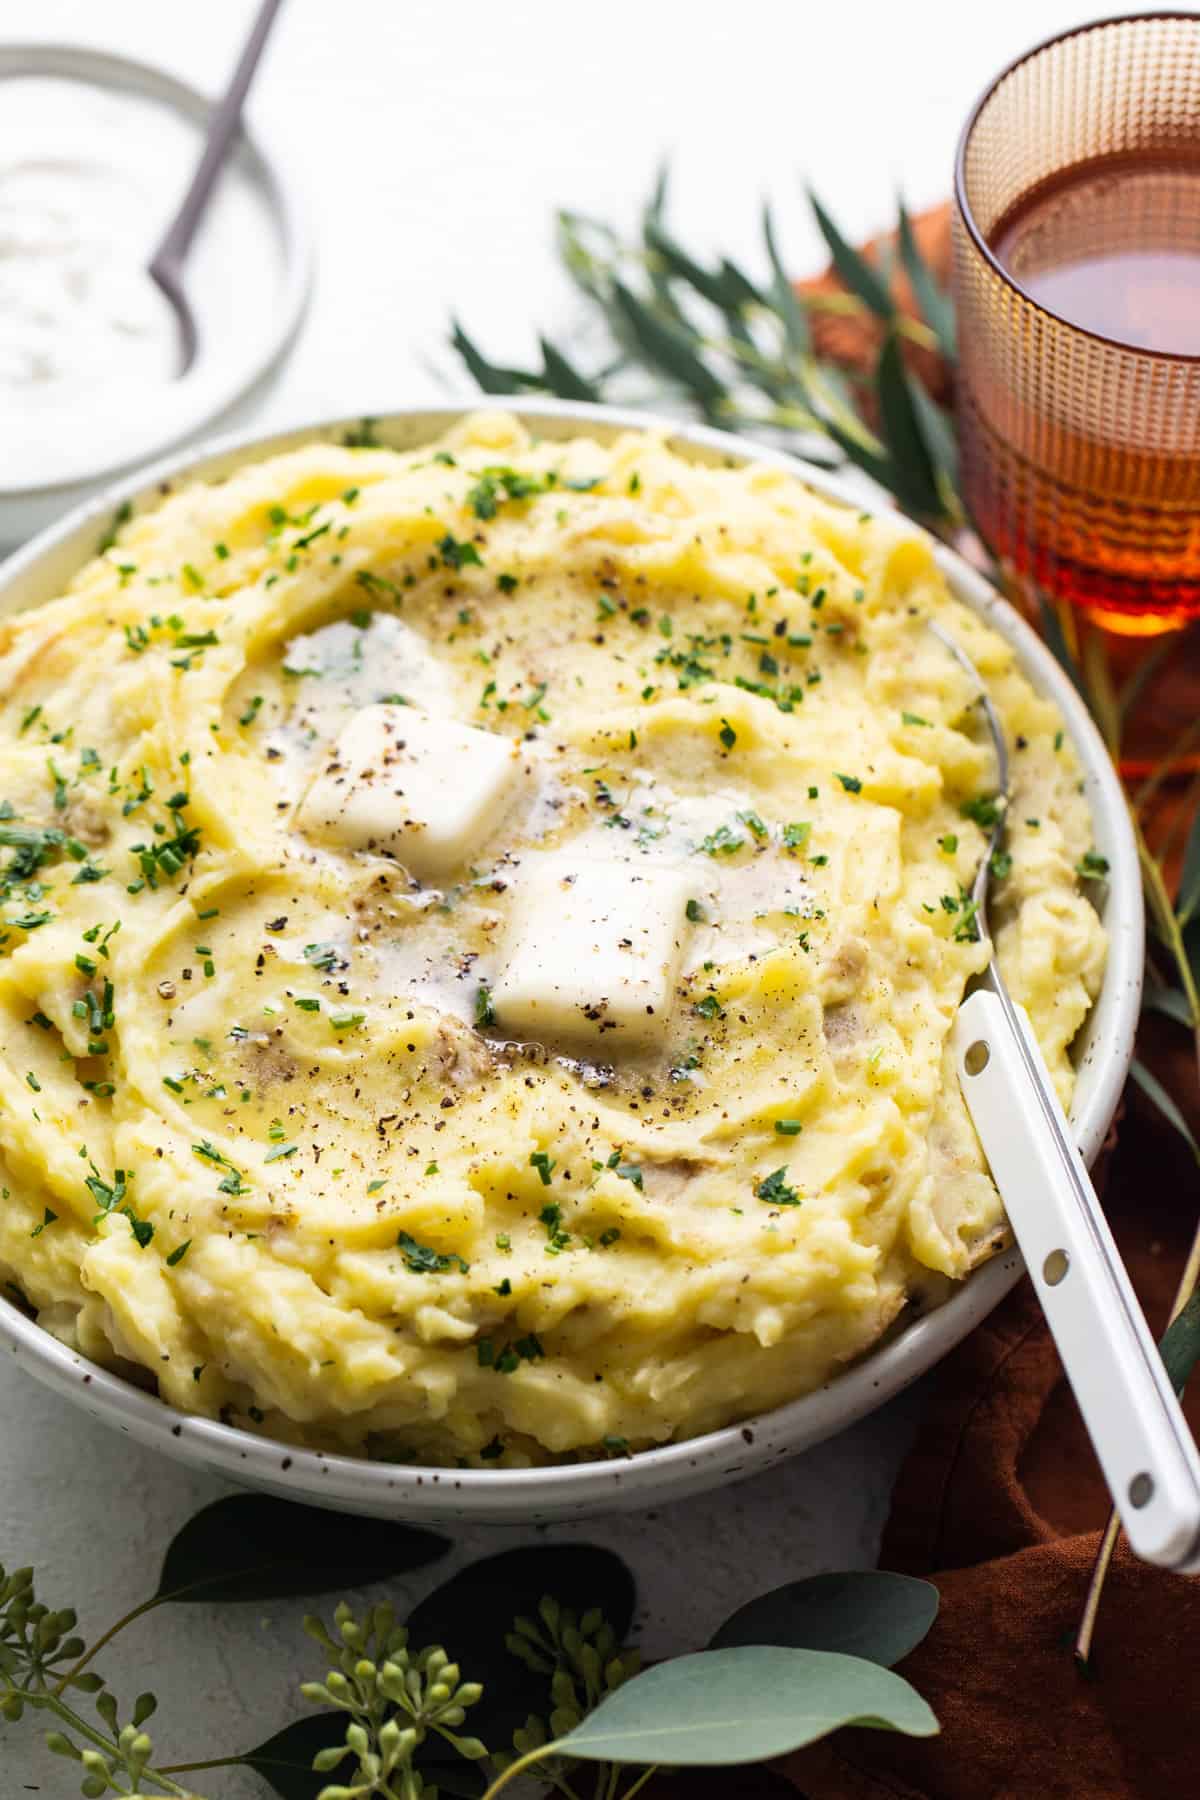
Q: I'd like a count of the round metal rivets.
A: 3